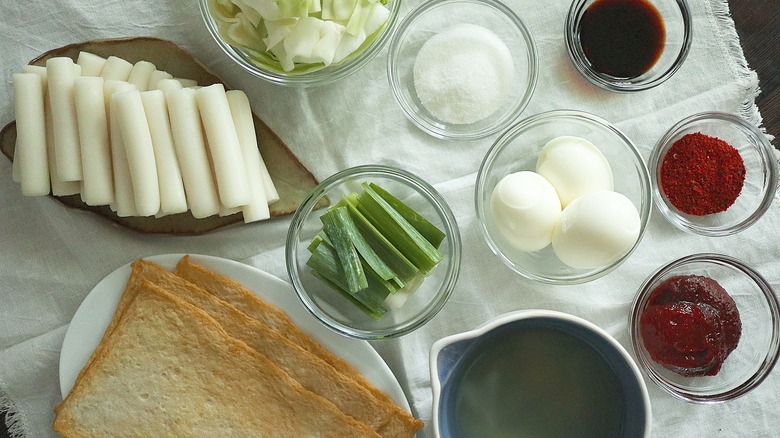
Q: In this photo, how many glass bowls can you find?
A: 7